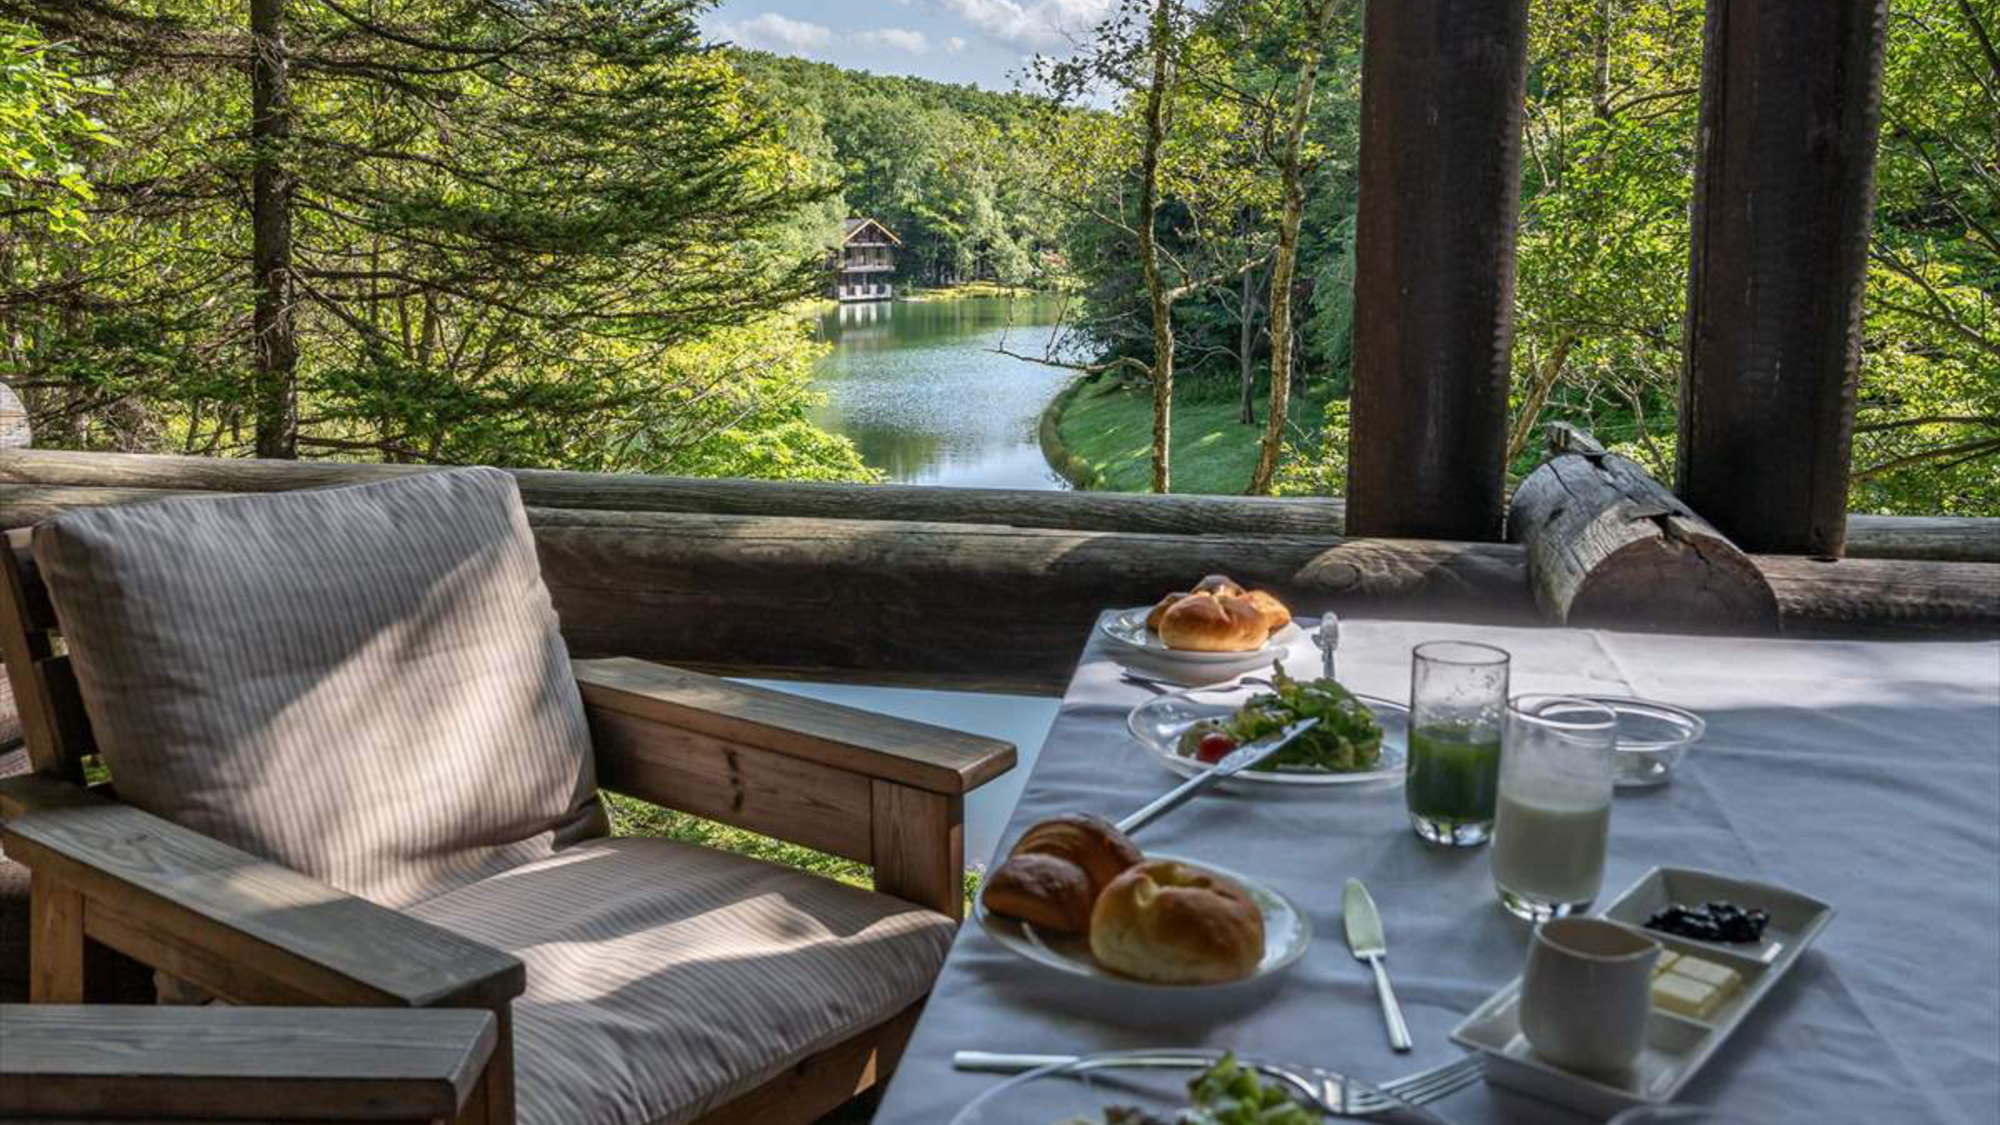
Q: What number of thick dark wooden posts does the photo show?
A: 2